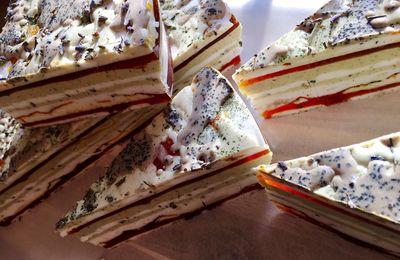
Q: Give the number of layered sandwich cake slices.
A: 6